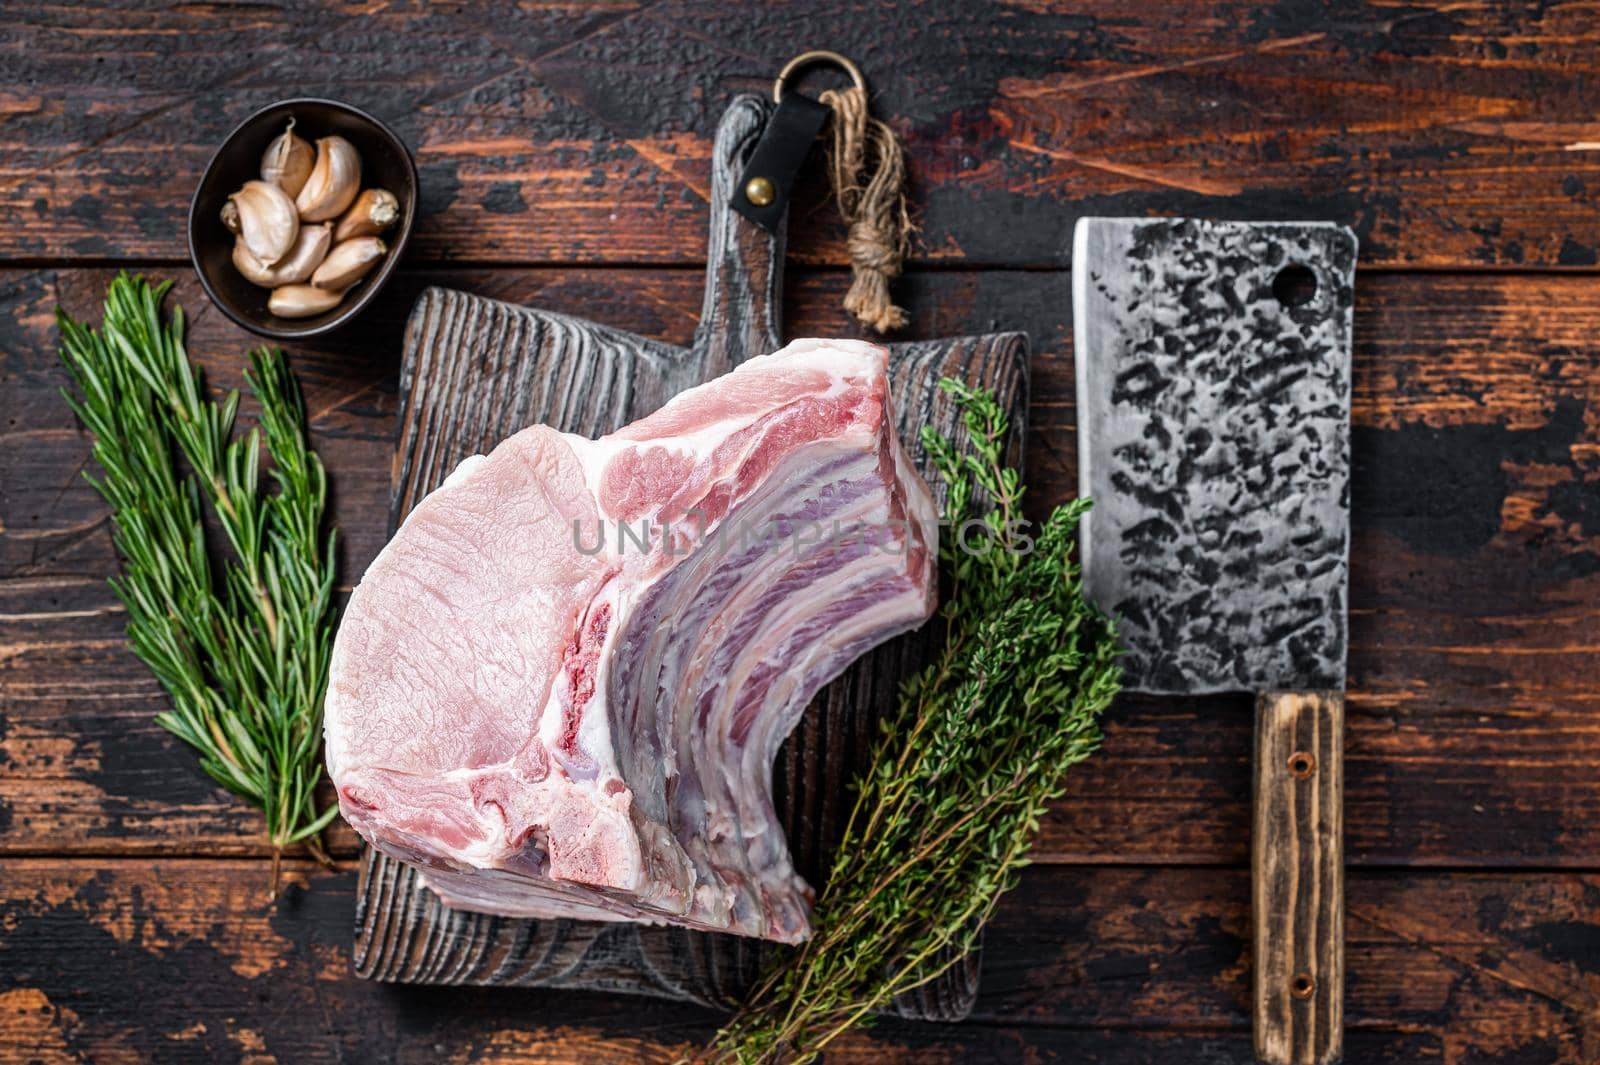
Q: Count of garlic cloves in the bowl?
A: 8